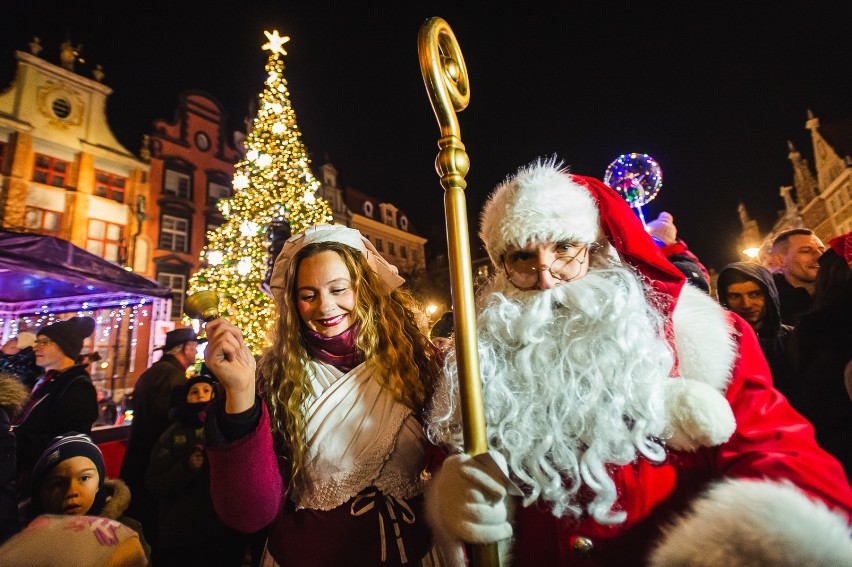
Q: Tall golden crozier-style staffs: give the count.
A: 1